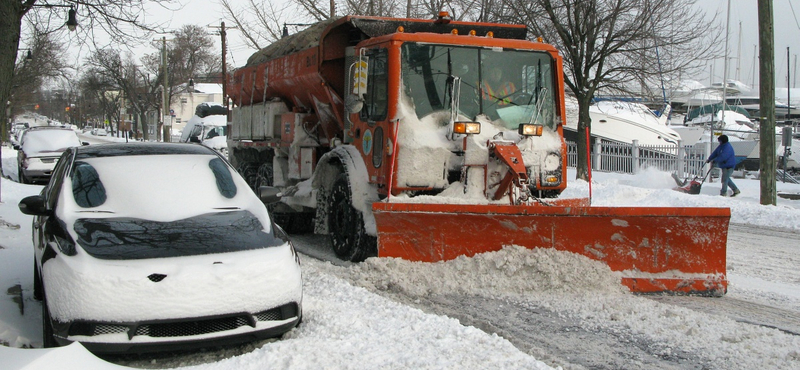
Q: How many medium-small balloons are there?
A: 0